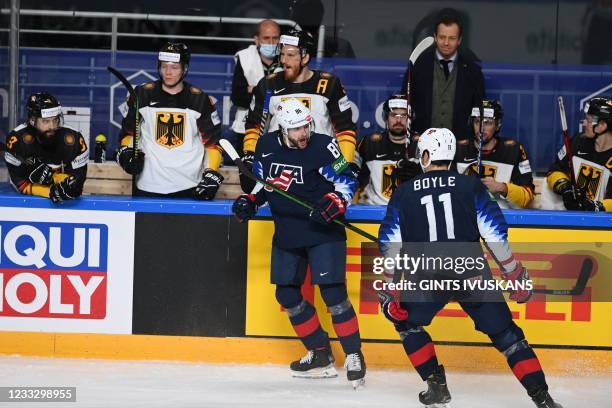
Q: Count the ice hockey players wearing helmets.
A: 8